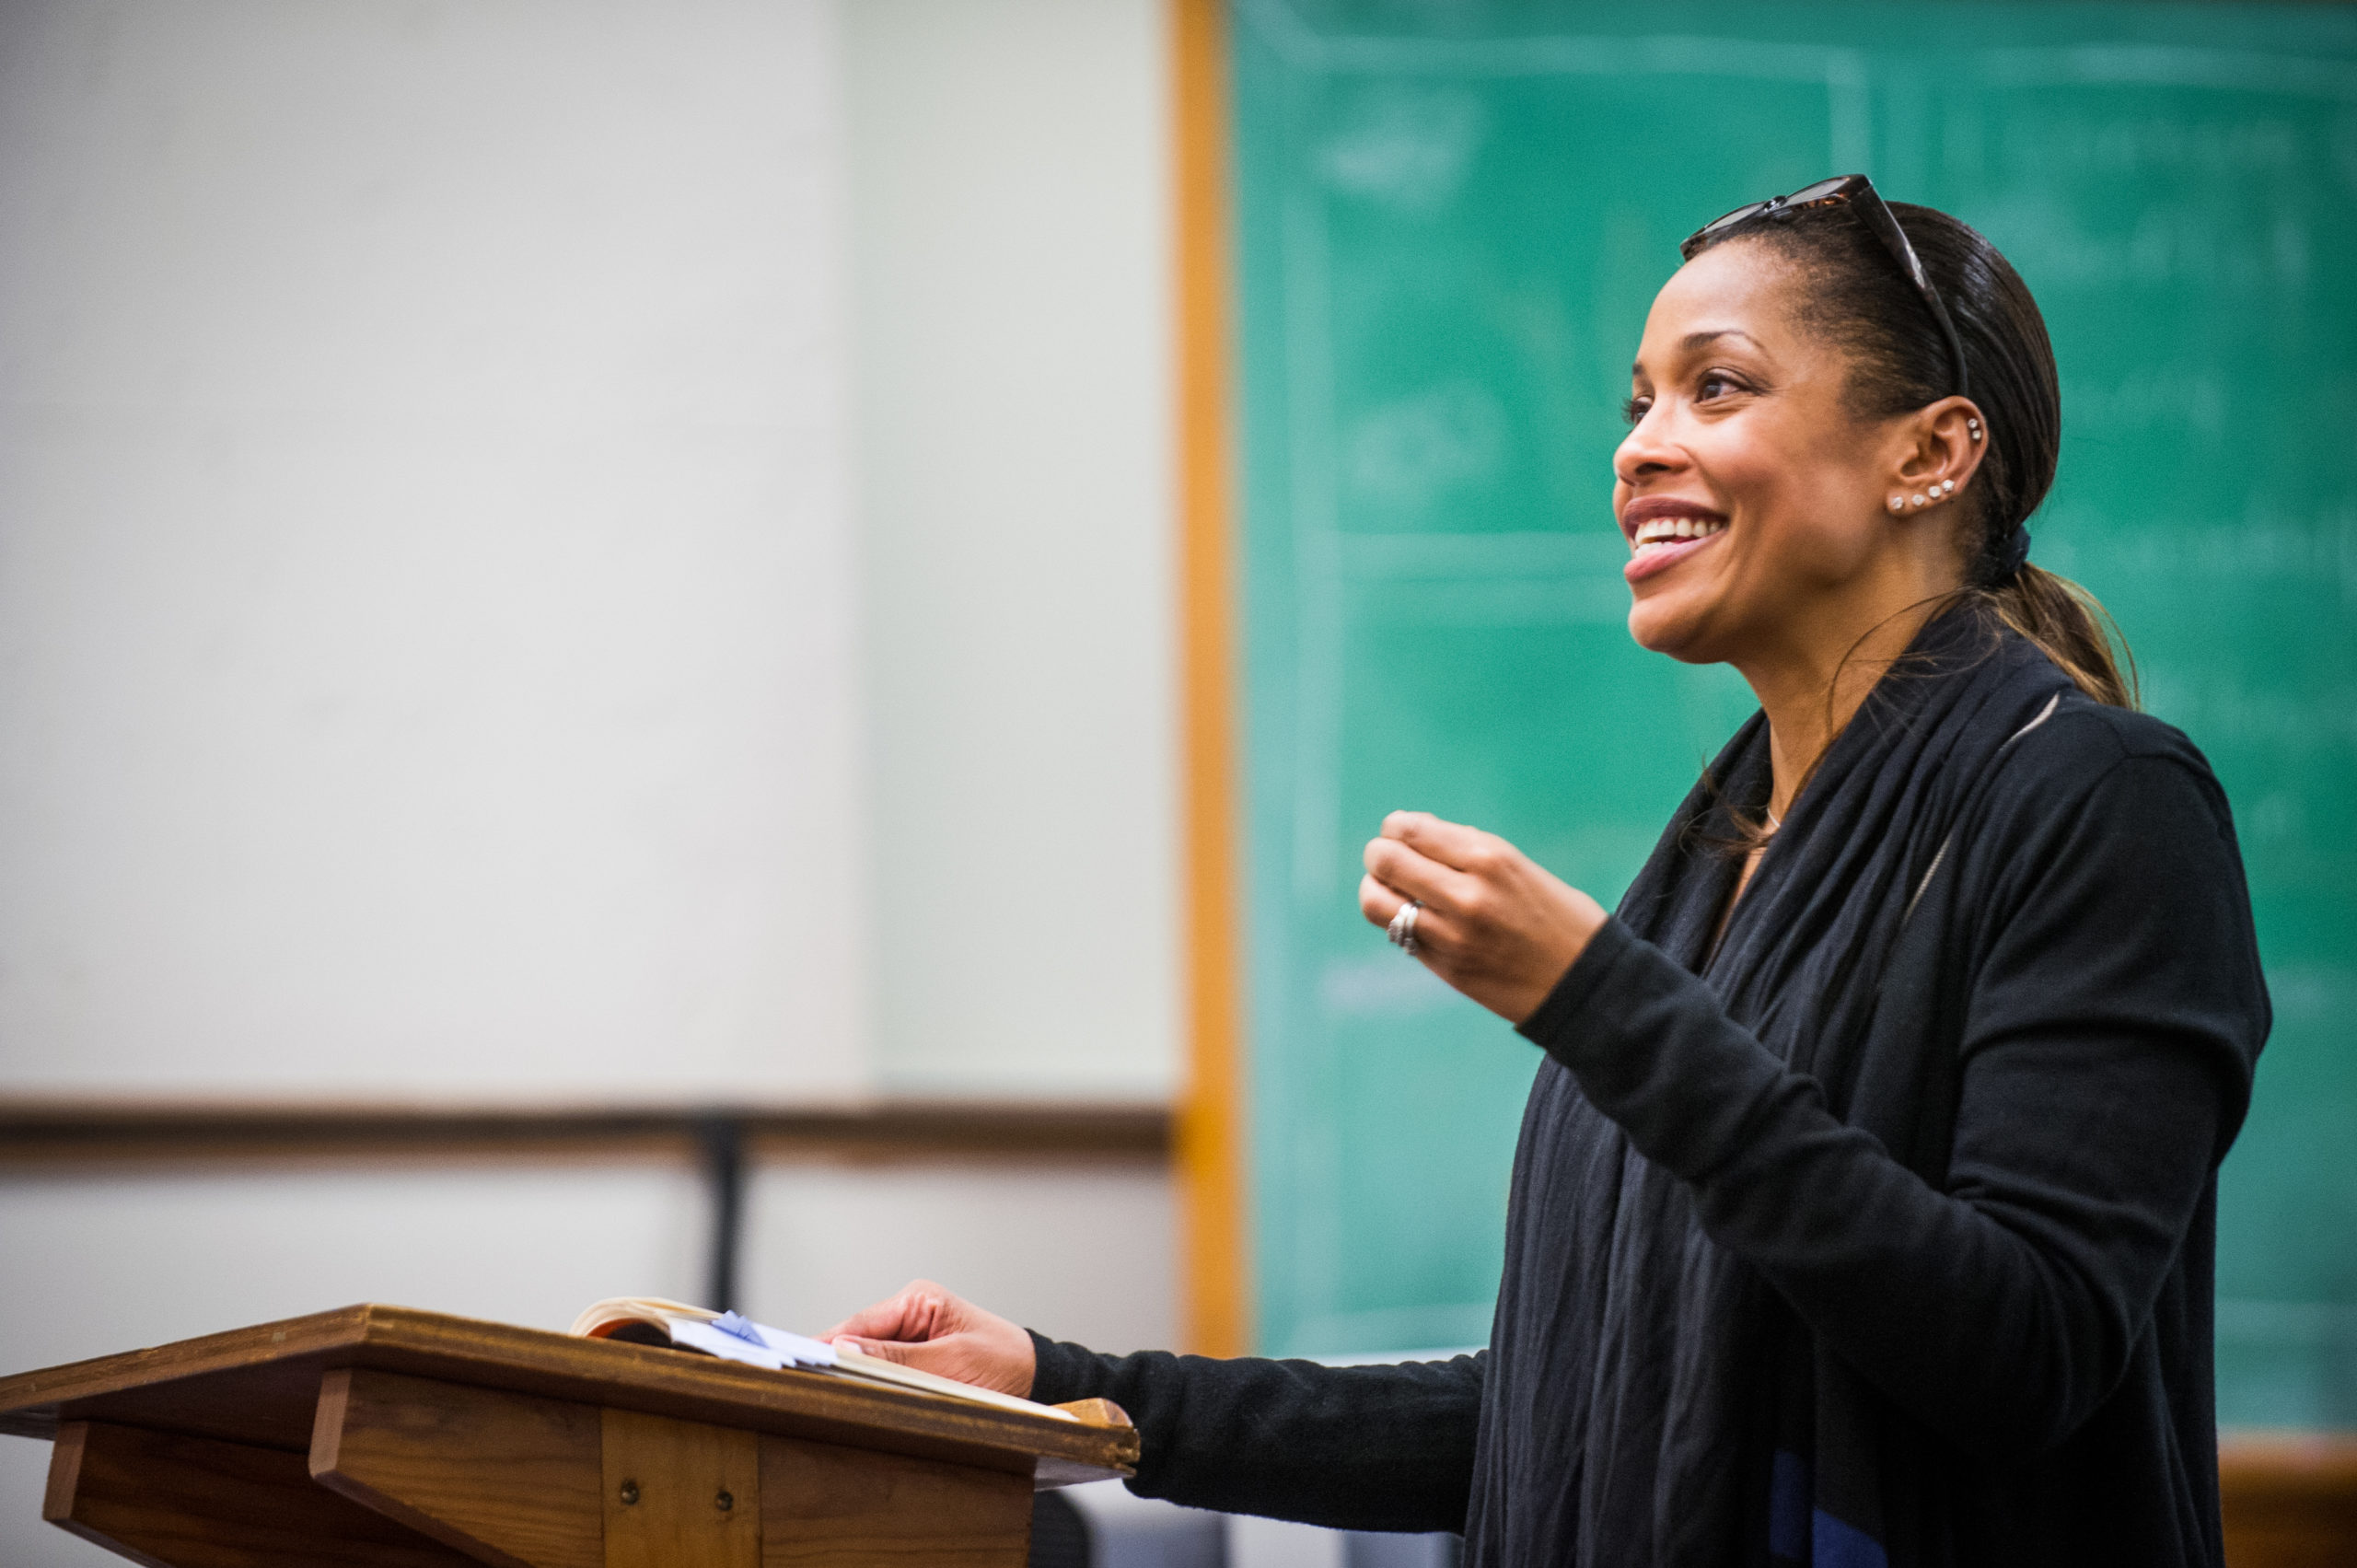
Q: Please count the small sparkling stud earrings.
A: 6